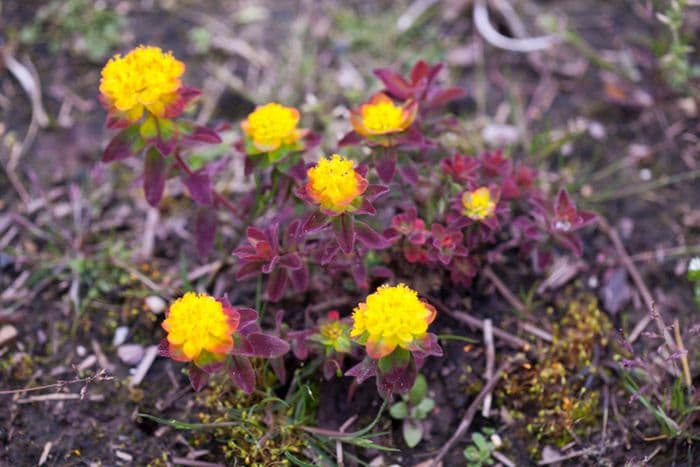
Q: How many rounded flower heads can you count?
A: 7